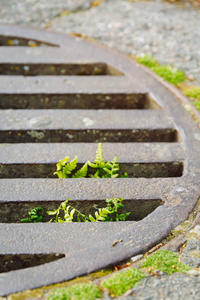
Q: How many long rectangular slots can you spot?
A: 7